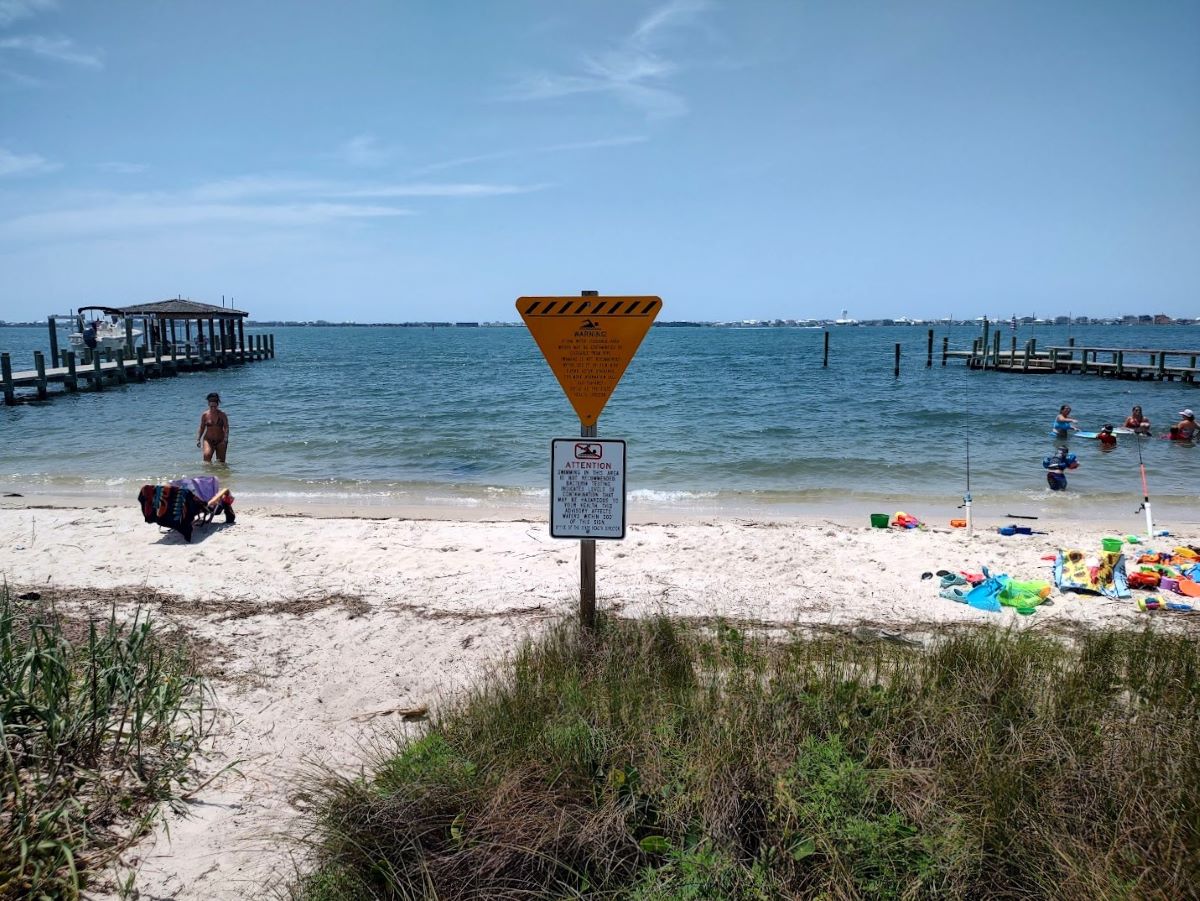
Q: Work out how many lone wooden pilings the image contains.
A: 3